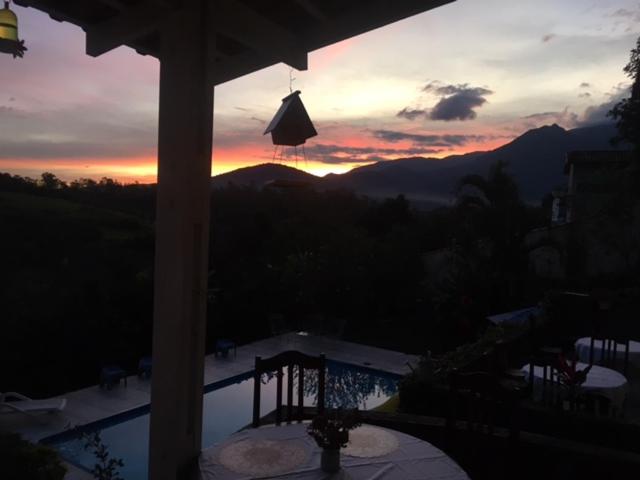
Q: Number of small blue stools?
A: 3